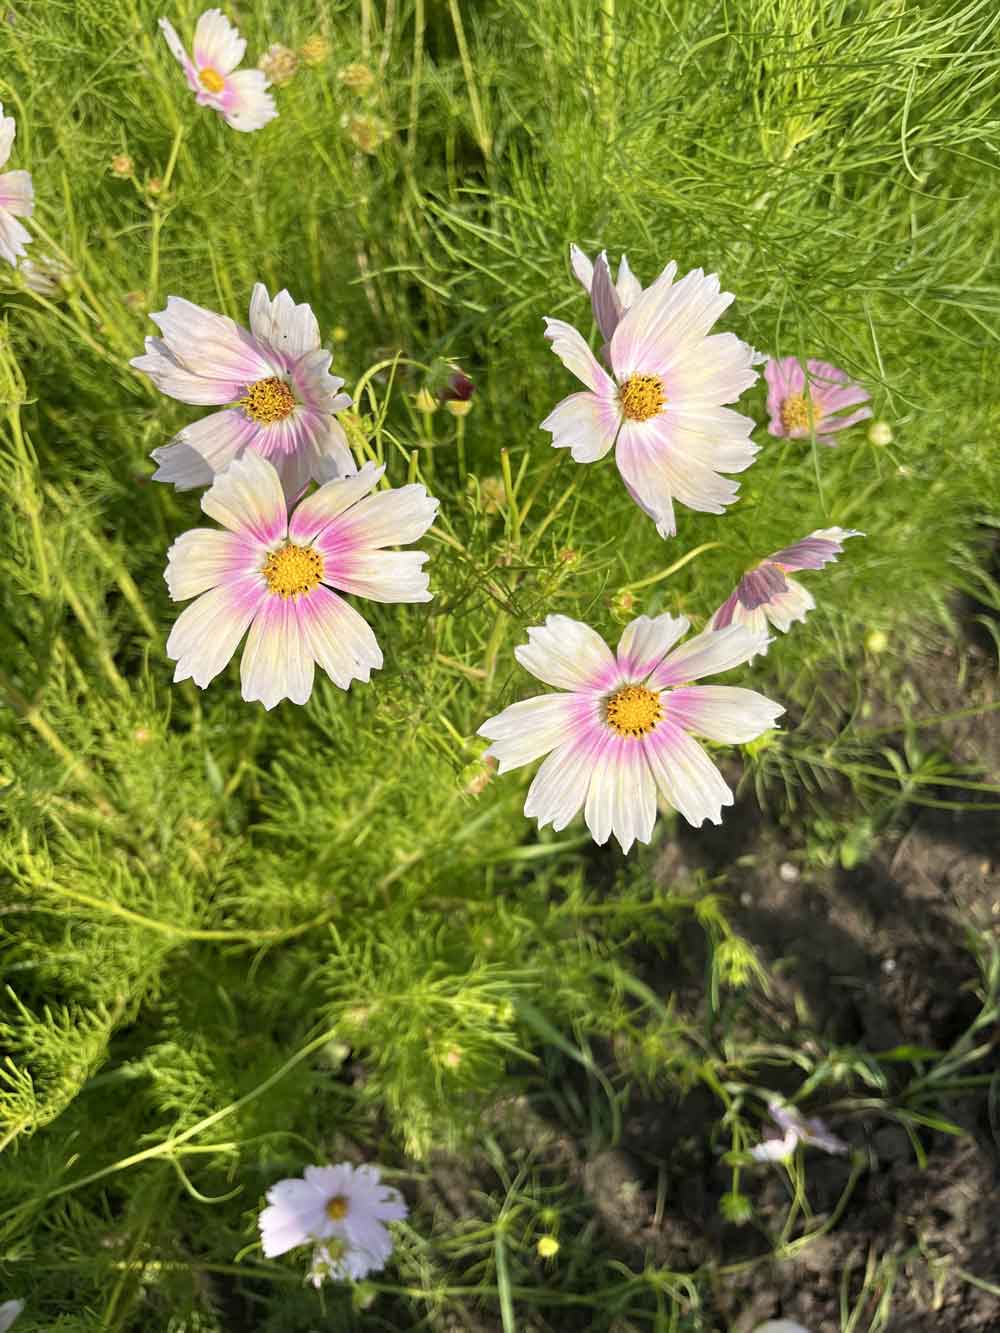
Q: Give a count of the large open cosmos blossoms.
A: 4